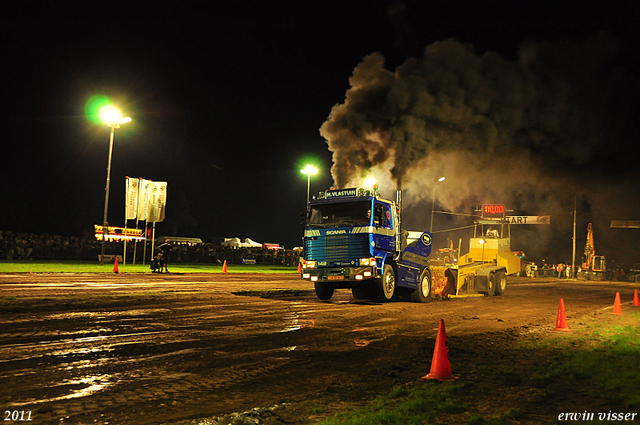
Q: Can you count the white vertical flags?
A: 4